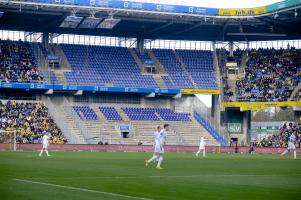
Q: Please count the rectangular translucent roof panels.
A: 3